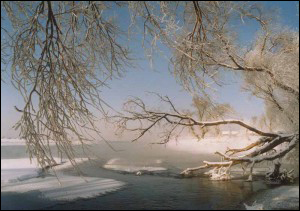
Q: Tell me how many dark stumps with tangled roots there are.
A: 1